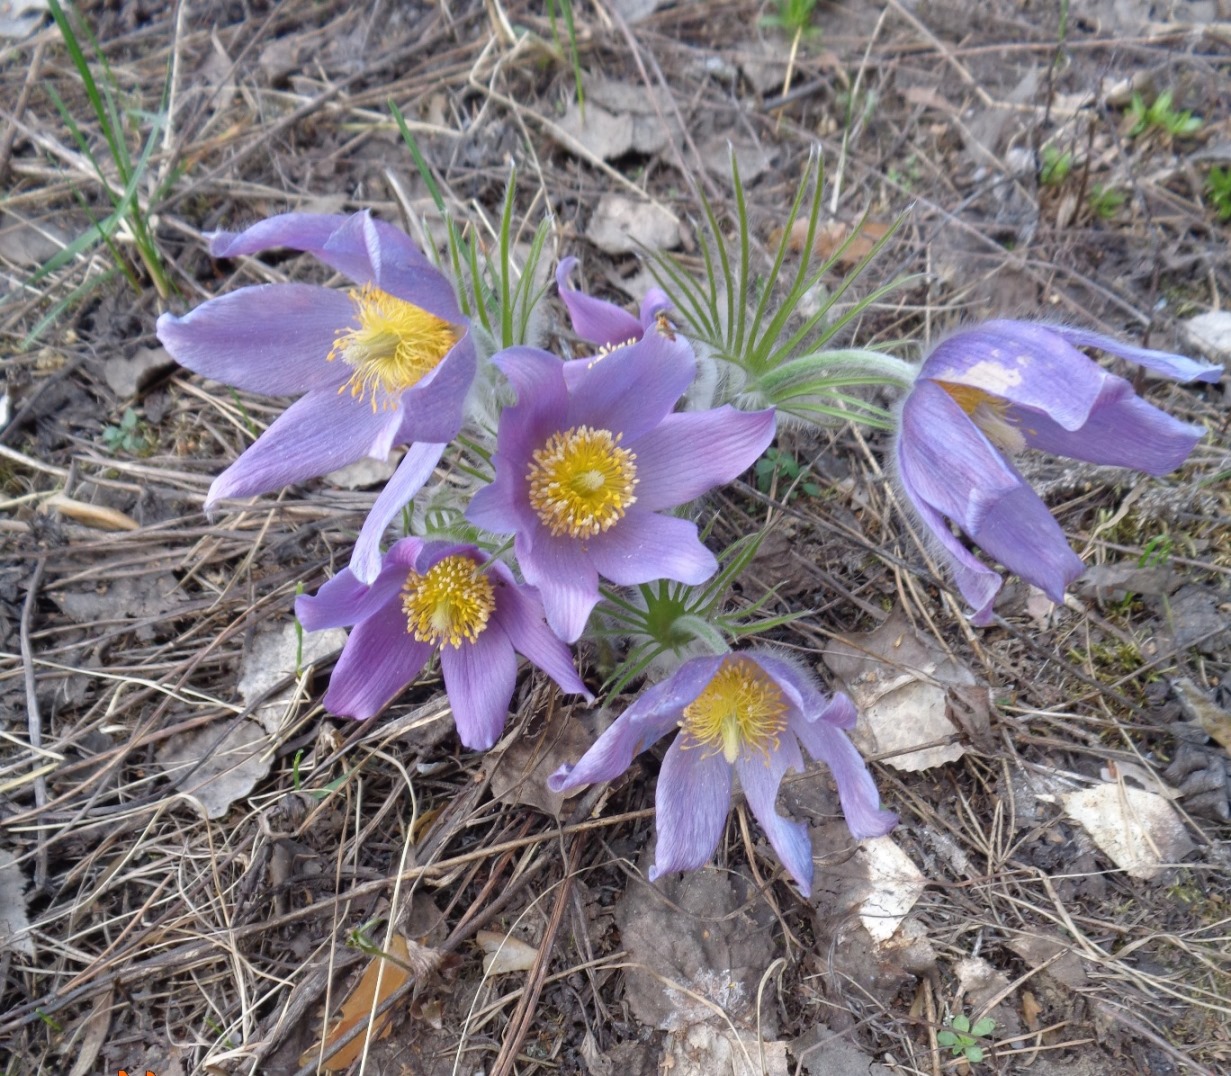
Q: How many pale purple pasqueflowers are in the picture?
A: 6